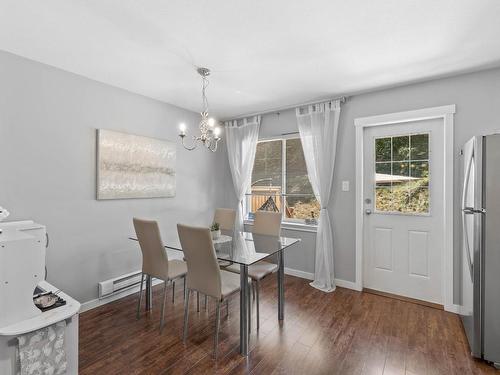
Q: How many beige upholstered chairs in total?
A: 4